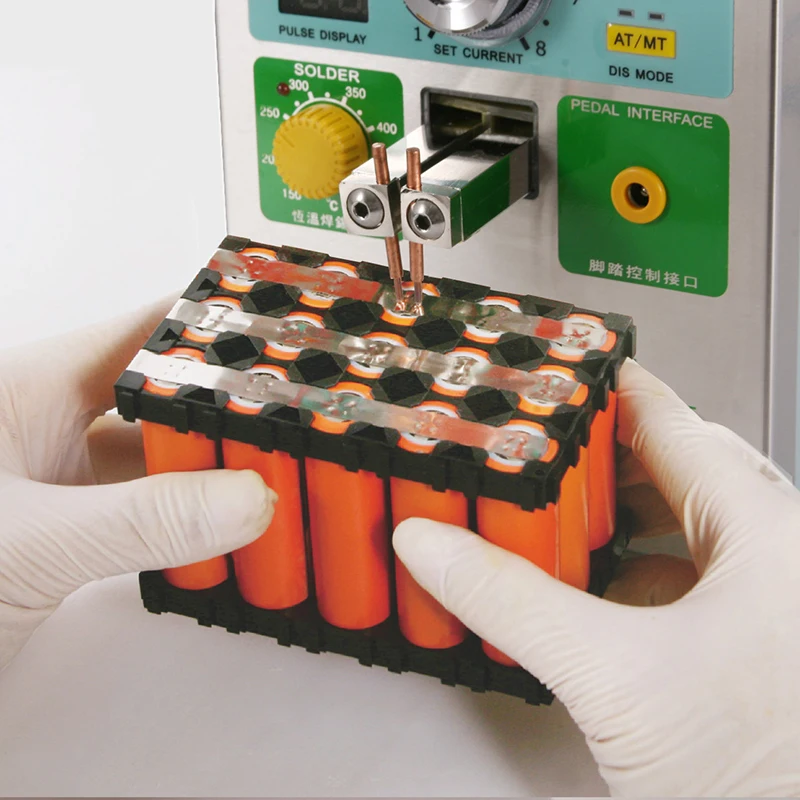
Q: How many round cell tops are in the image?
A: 15